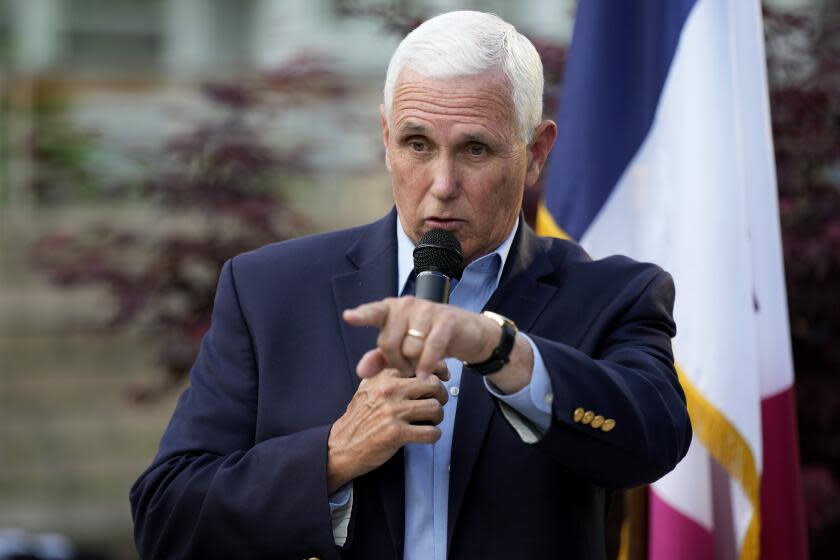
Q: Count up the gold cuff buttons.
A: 4